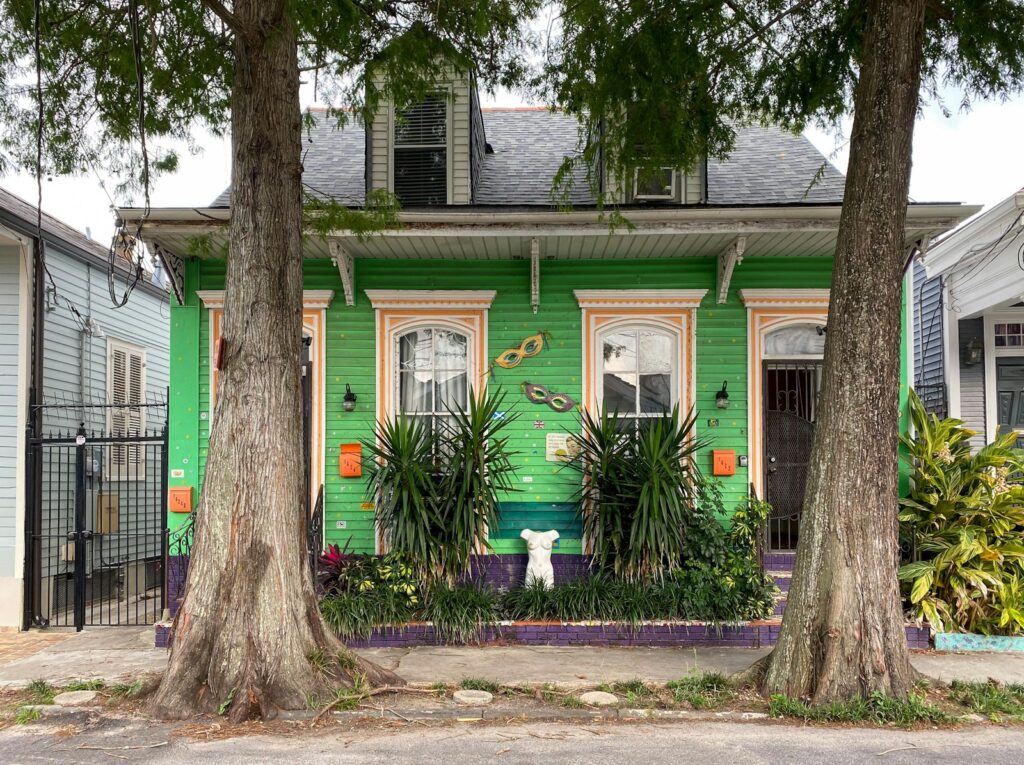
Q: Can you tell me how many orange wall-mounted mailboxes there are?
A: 3